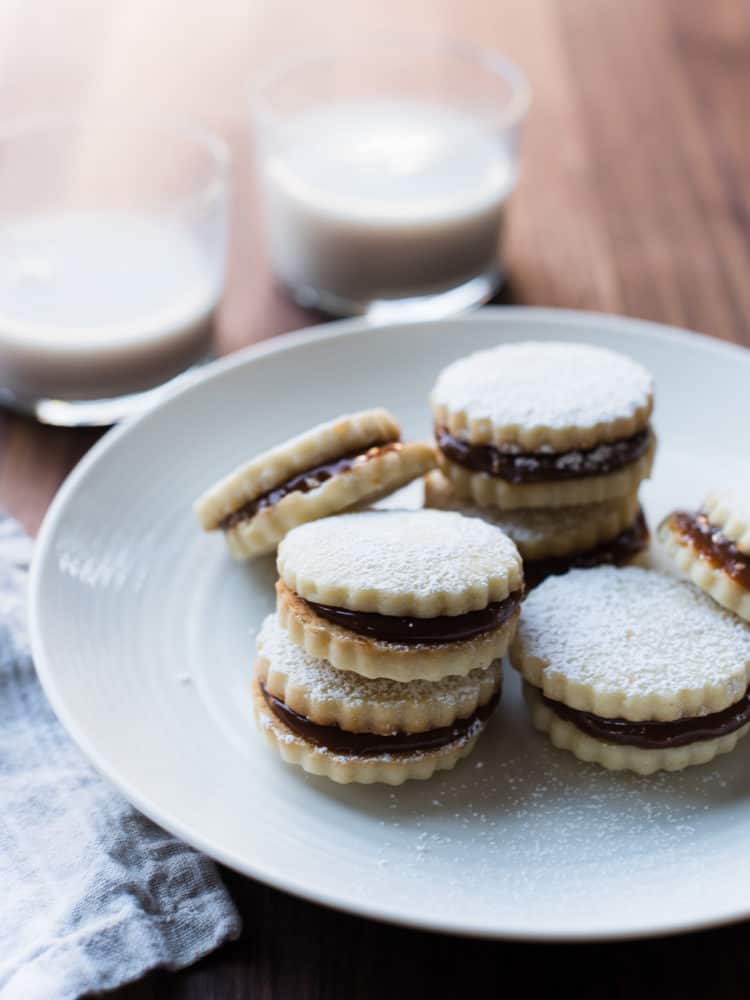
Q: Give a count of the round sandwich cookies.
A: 7